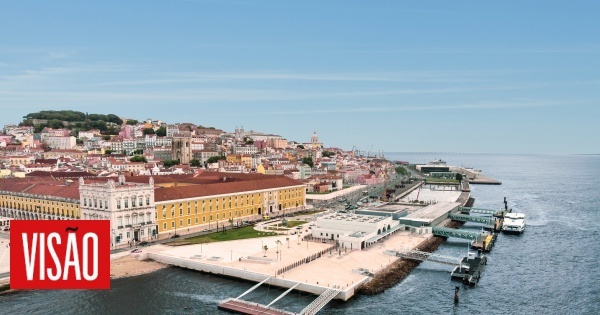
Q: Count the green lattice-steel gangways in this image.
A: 3